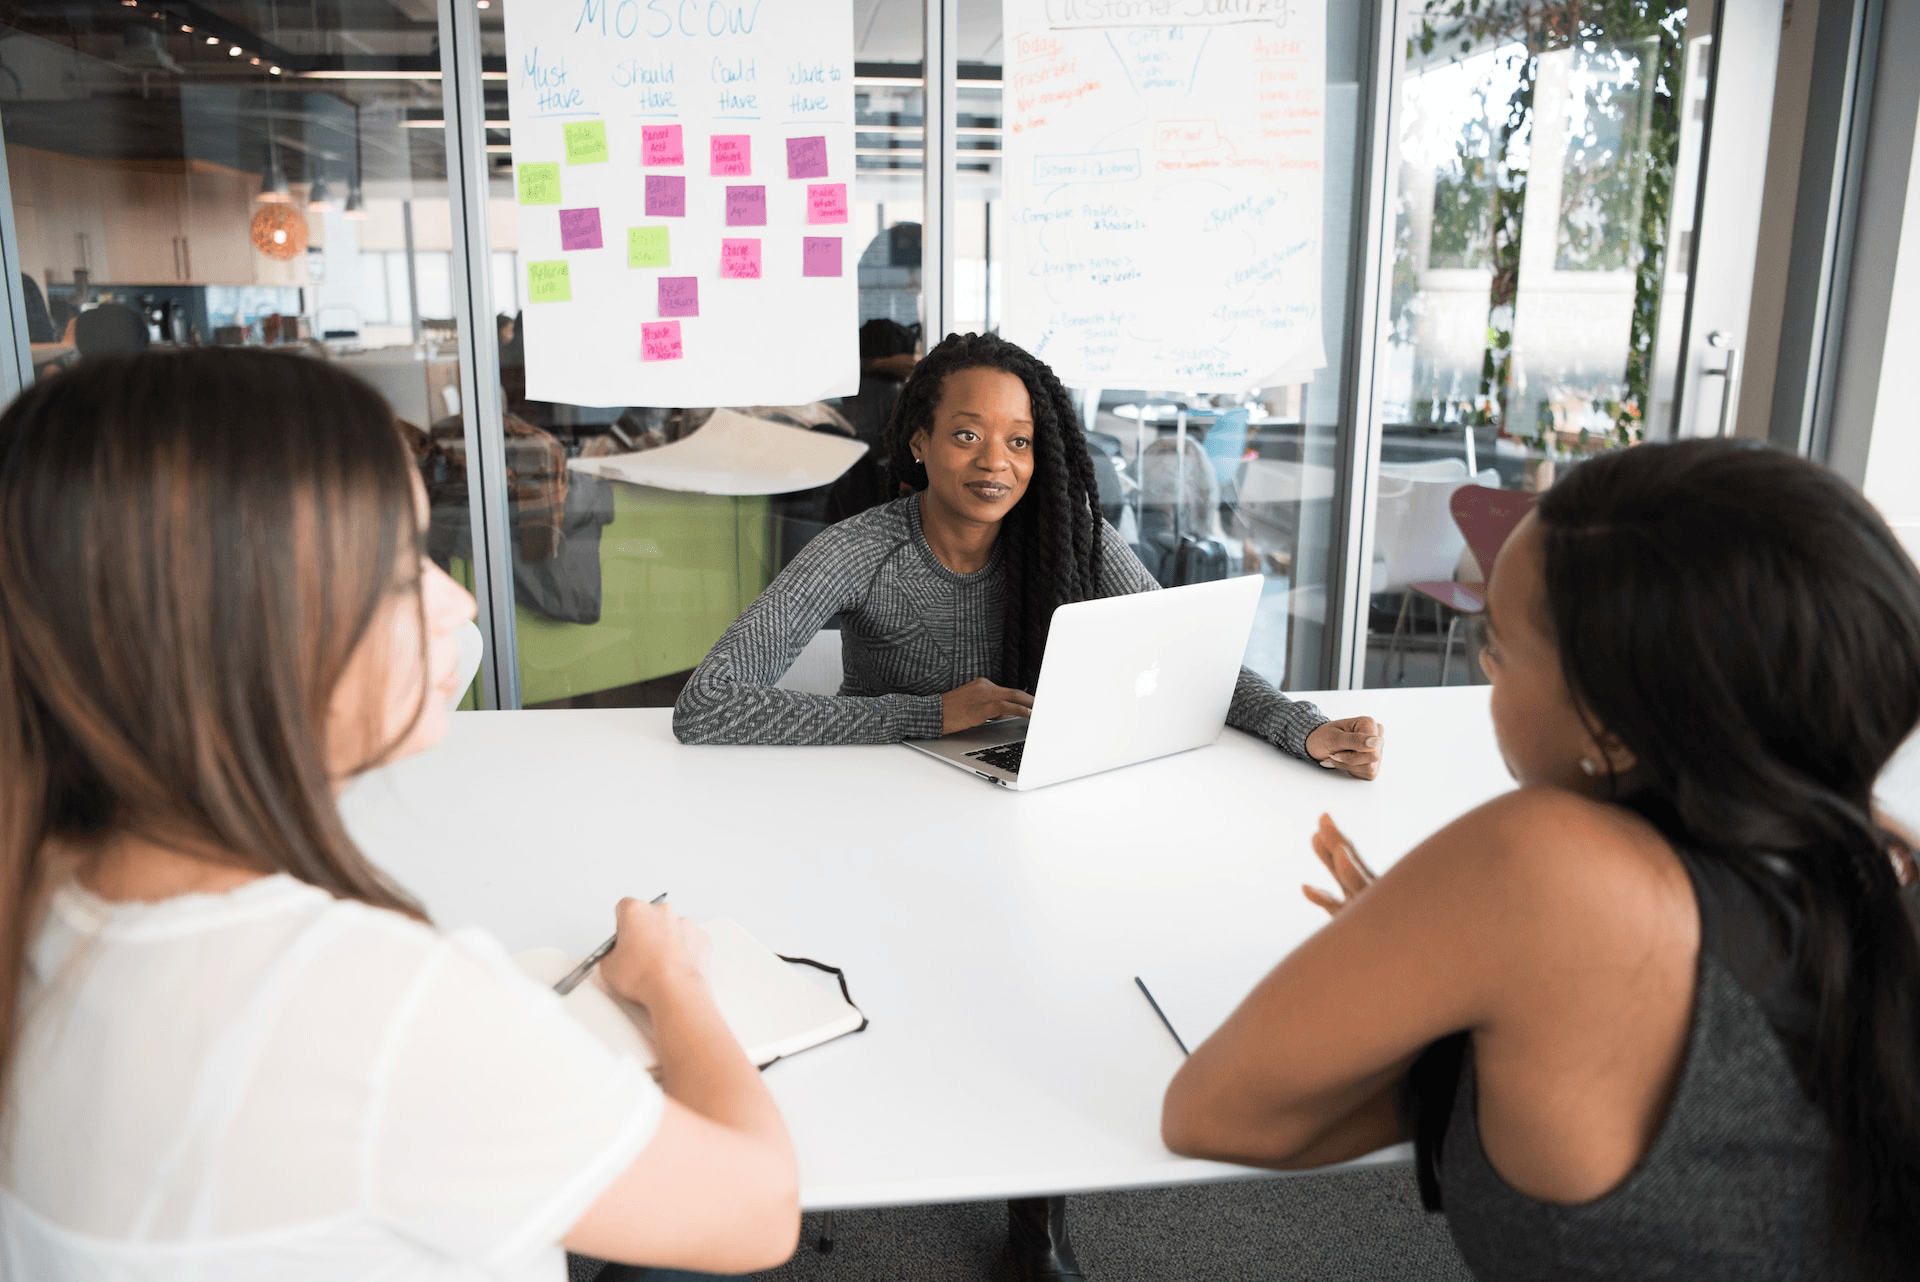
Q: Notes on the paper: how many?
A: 15